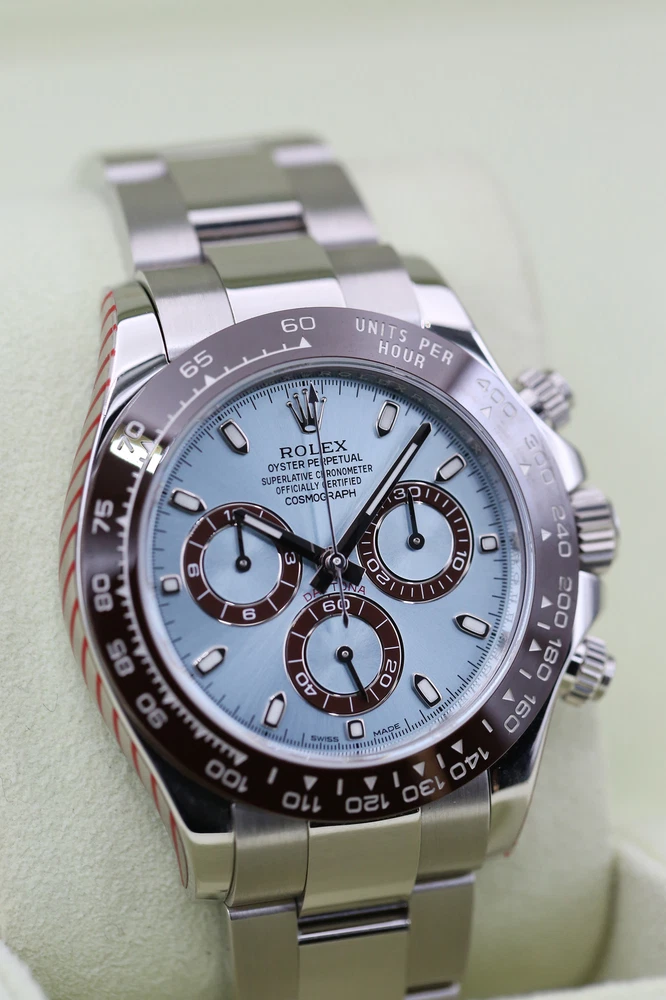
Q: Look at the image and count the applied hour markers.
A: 11